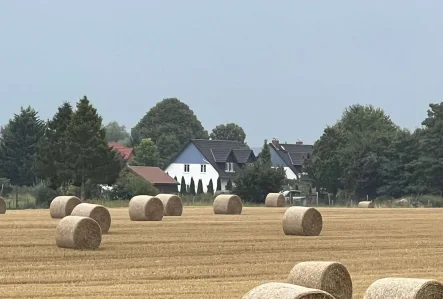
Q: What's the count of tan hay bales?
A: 13